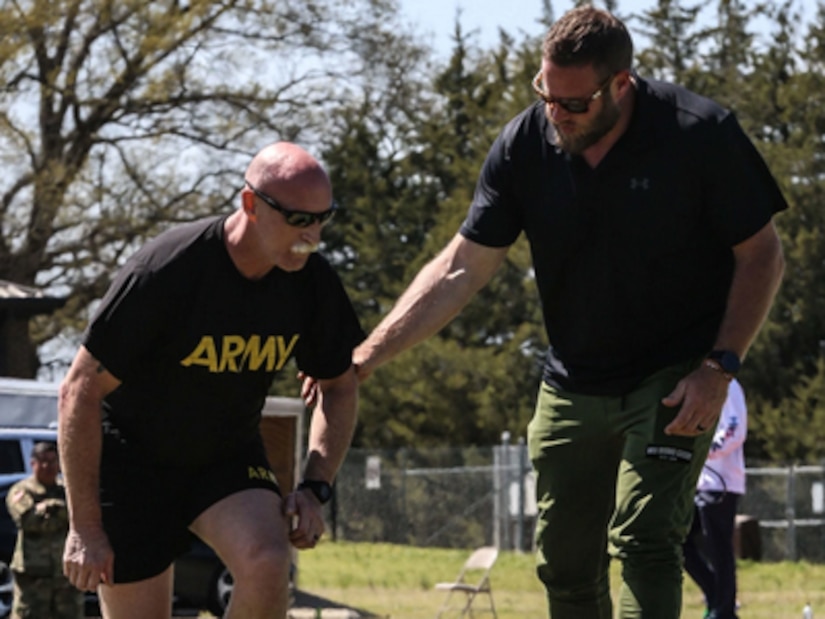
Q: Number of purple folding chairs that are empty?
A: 0